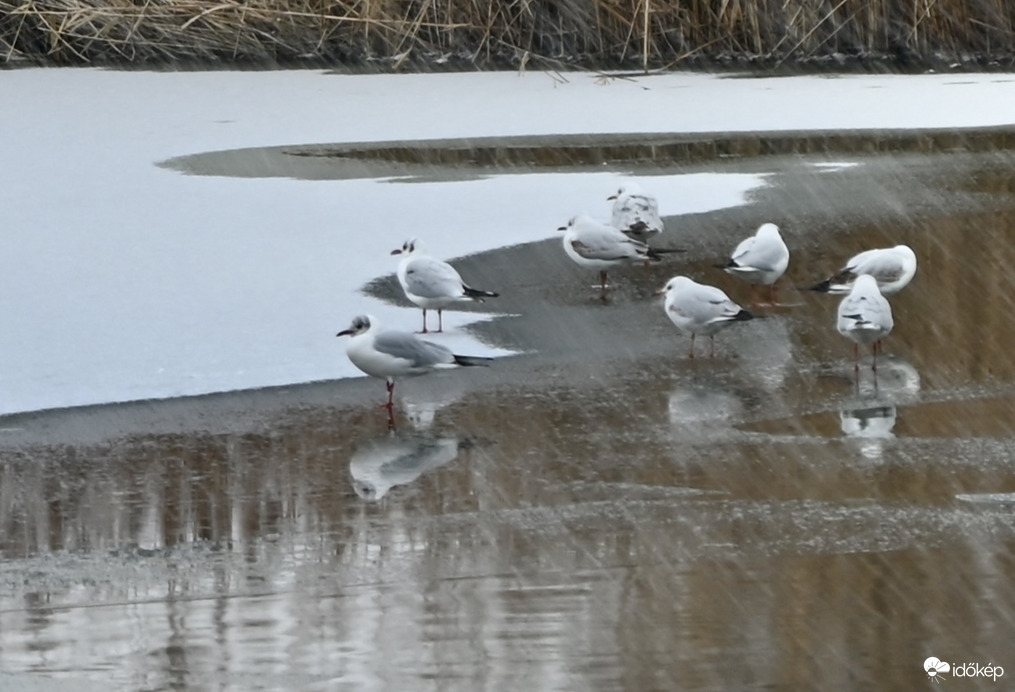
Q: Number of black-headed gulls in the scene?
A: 8